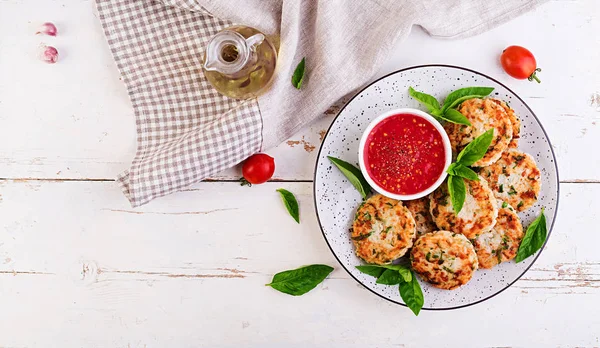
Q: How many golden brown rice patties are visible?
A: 8